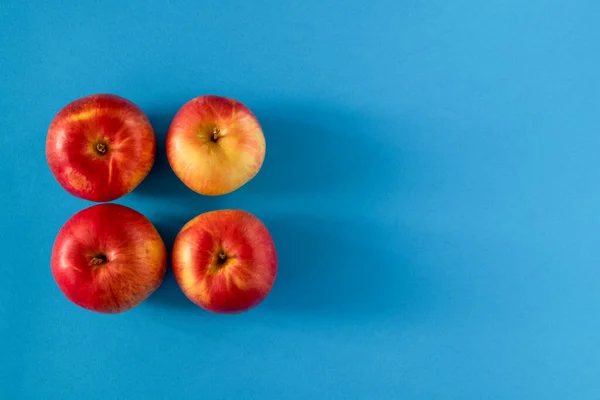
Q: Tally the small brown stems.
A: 4